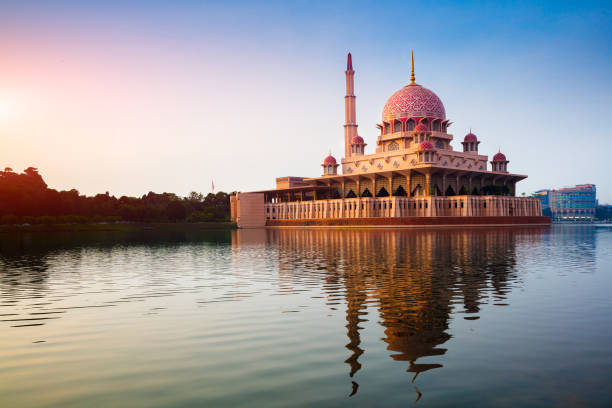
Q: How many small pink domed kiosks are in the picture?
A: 6